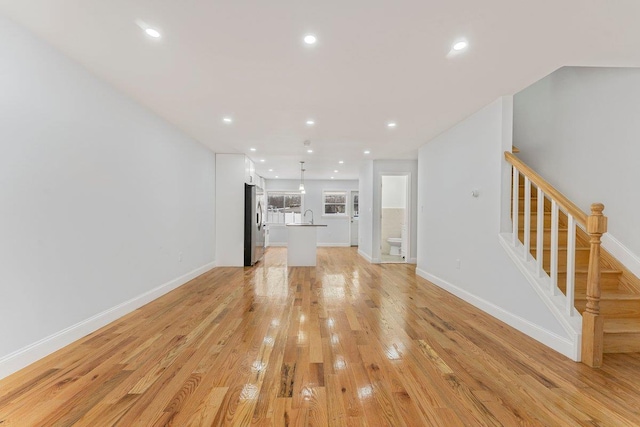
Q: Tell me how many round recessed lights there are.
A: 15